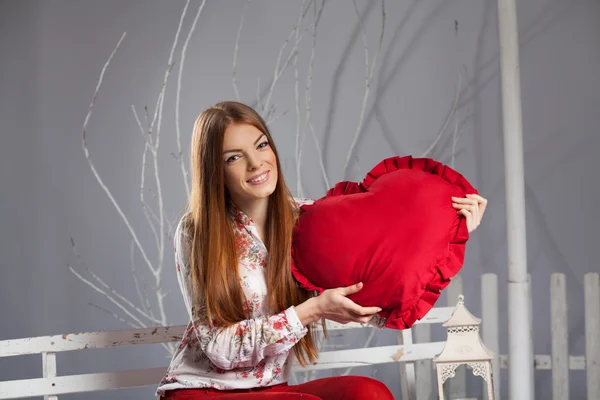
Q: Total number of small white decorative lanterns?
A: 1